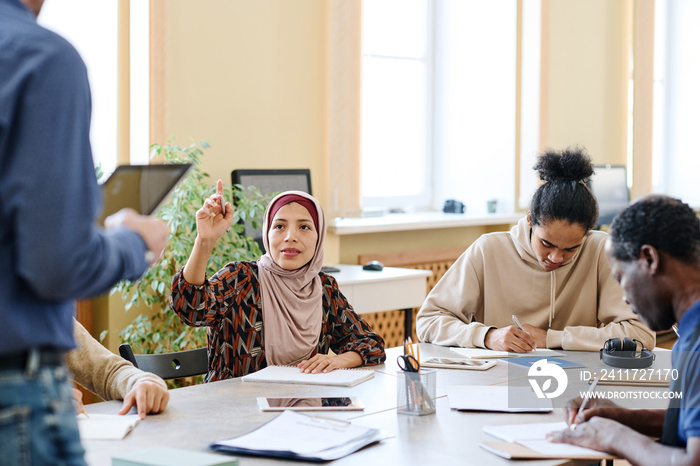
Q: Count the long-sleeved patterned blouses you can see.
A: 1